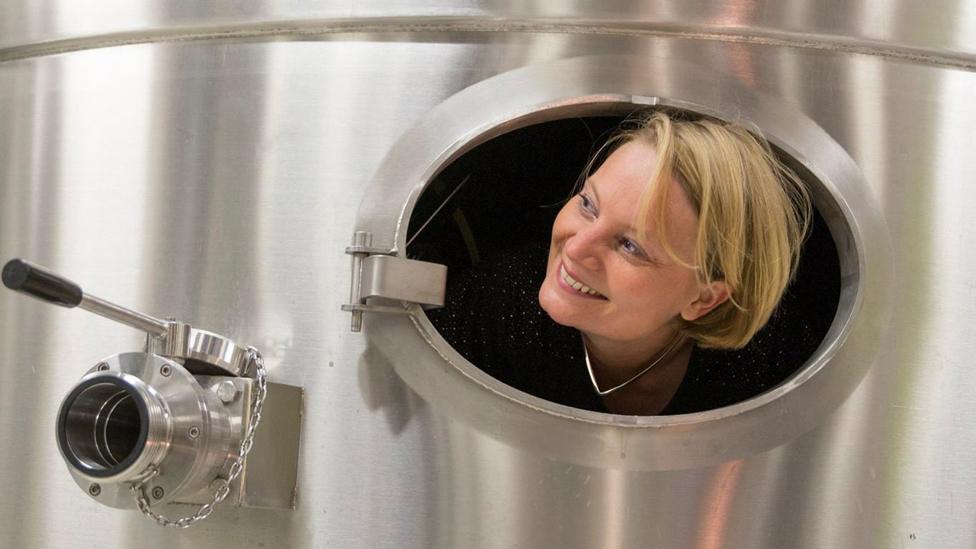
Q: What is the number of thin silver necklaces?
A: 1